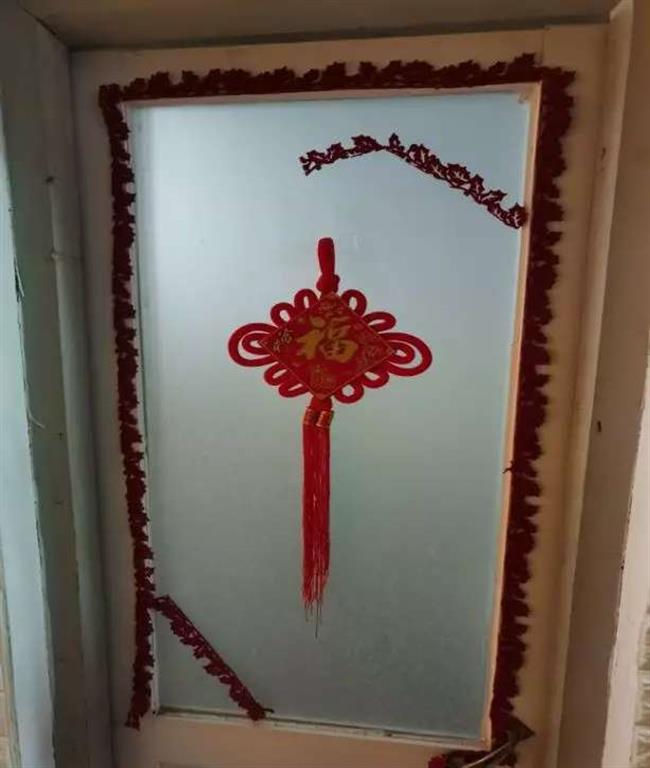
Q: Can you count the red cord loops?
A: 12